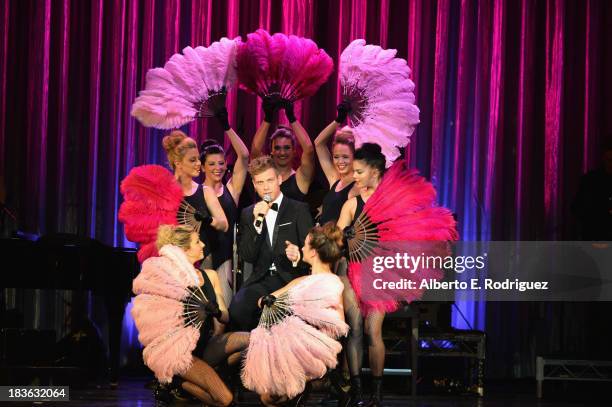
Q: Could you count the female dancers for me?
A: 7